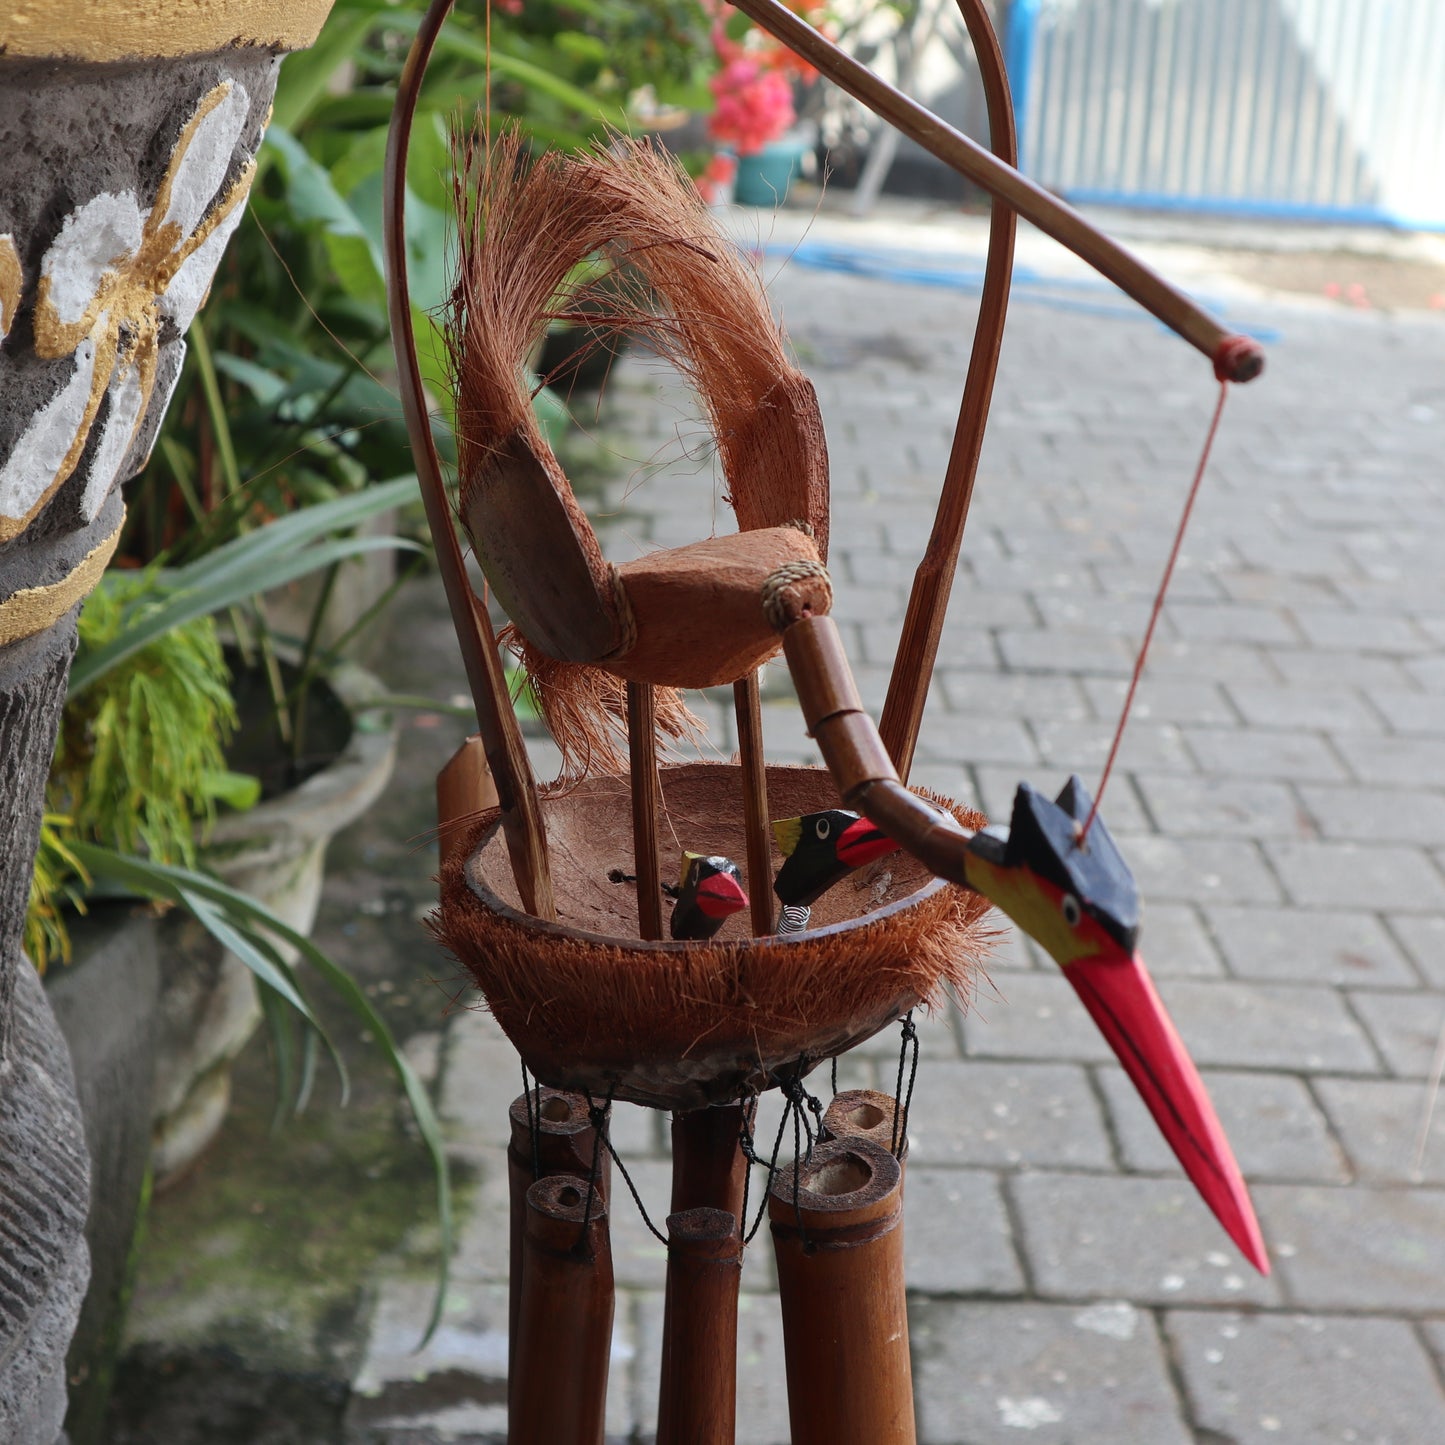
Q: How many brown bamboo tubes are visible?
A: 6